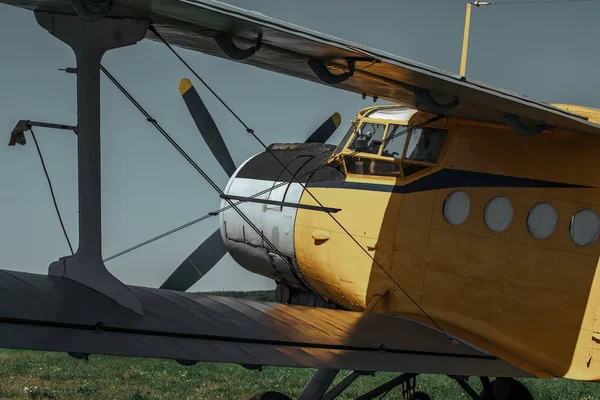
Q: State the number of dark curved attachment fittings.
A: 5